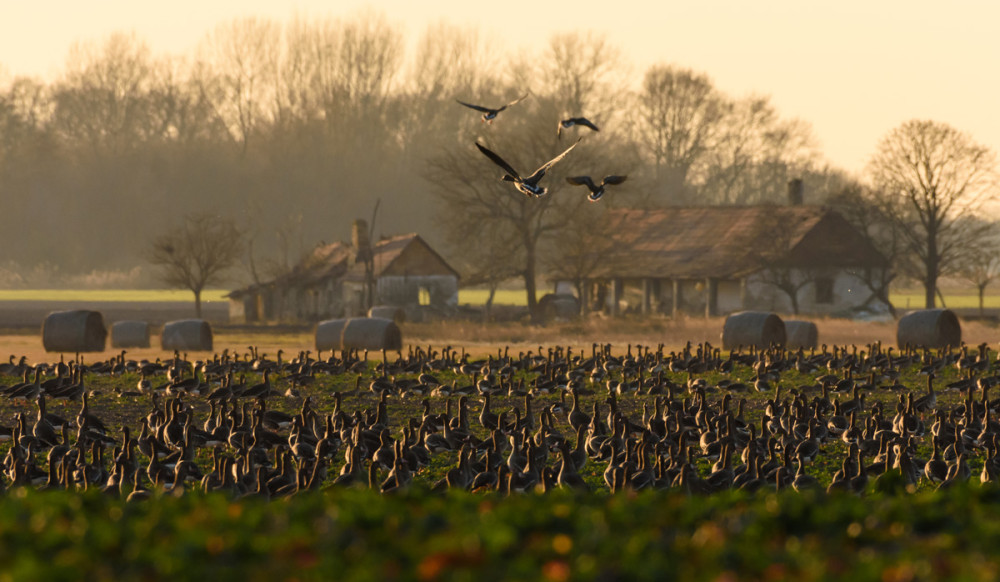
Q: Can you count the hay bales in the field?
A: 9